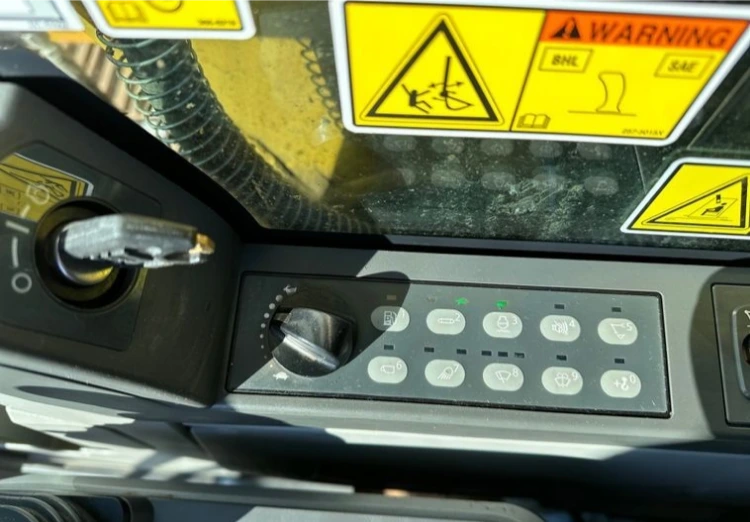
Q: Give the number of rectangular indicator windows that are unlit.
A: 11